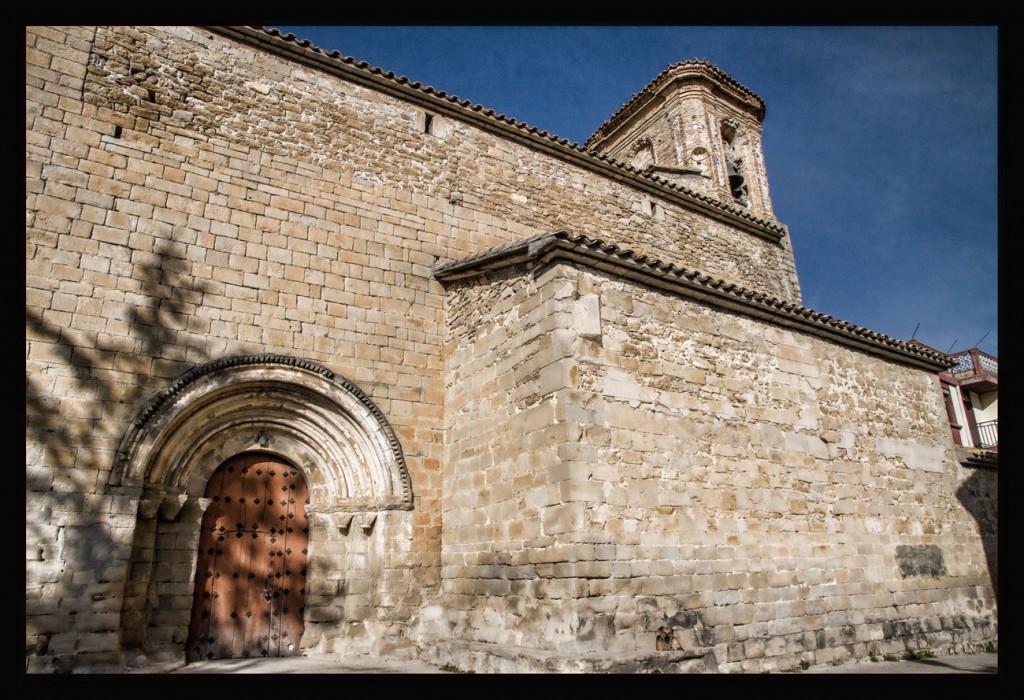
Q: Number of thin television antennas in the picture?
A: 3